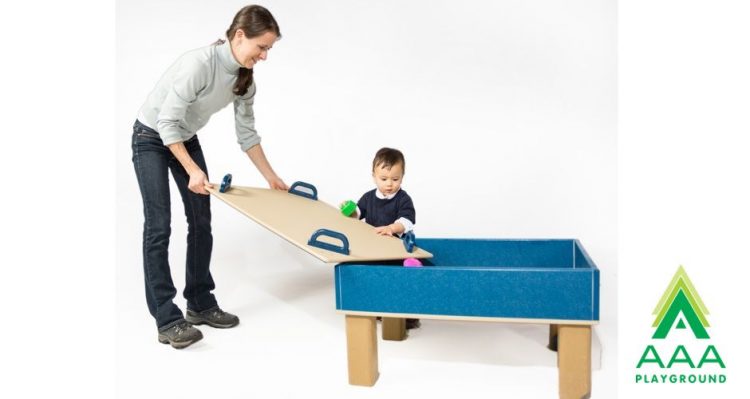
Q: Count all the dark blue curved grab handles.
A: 4